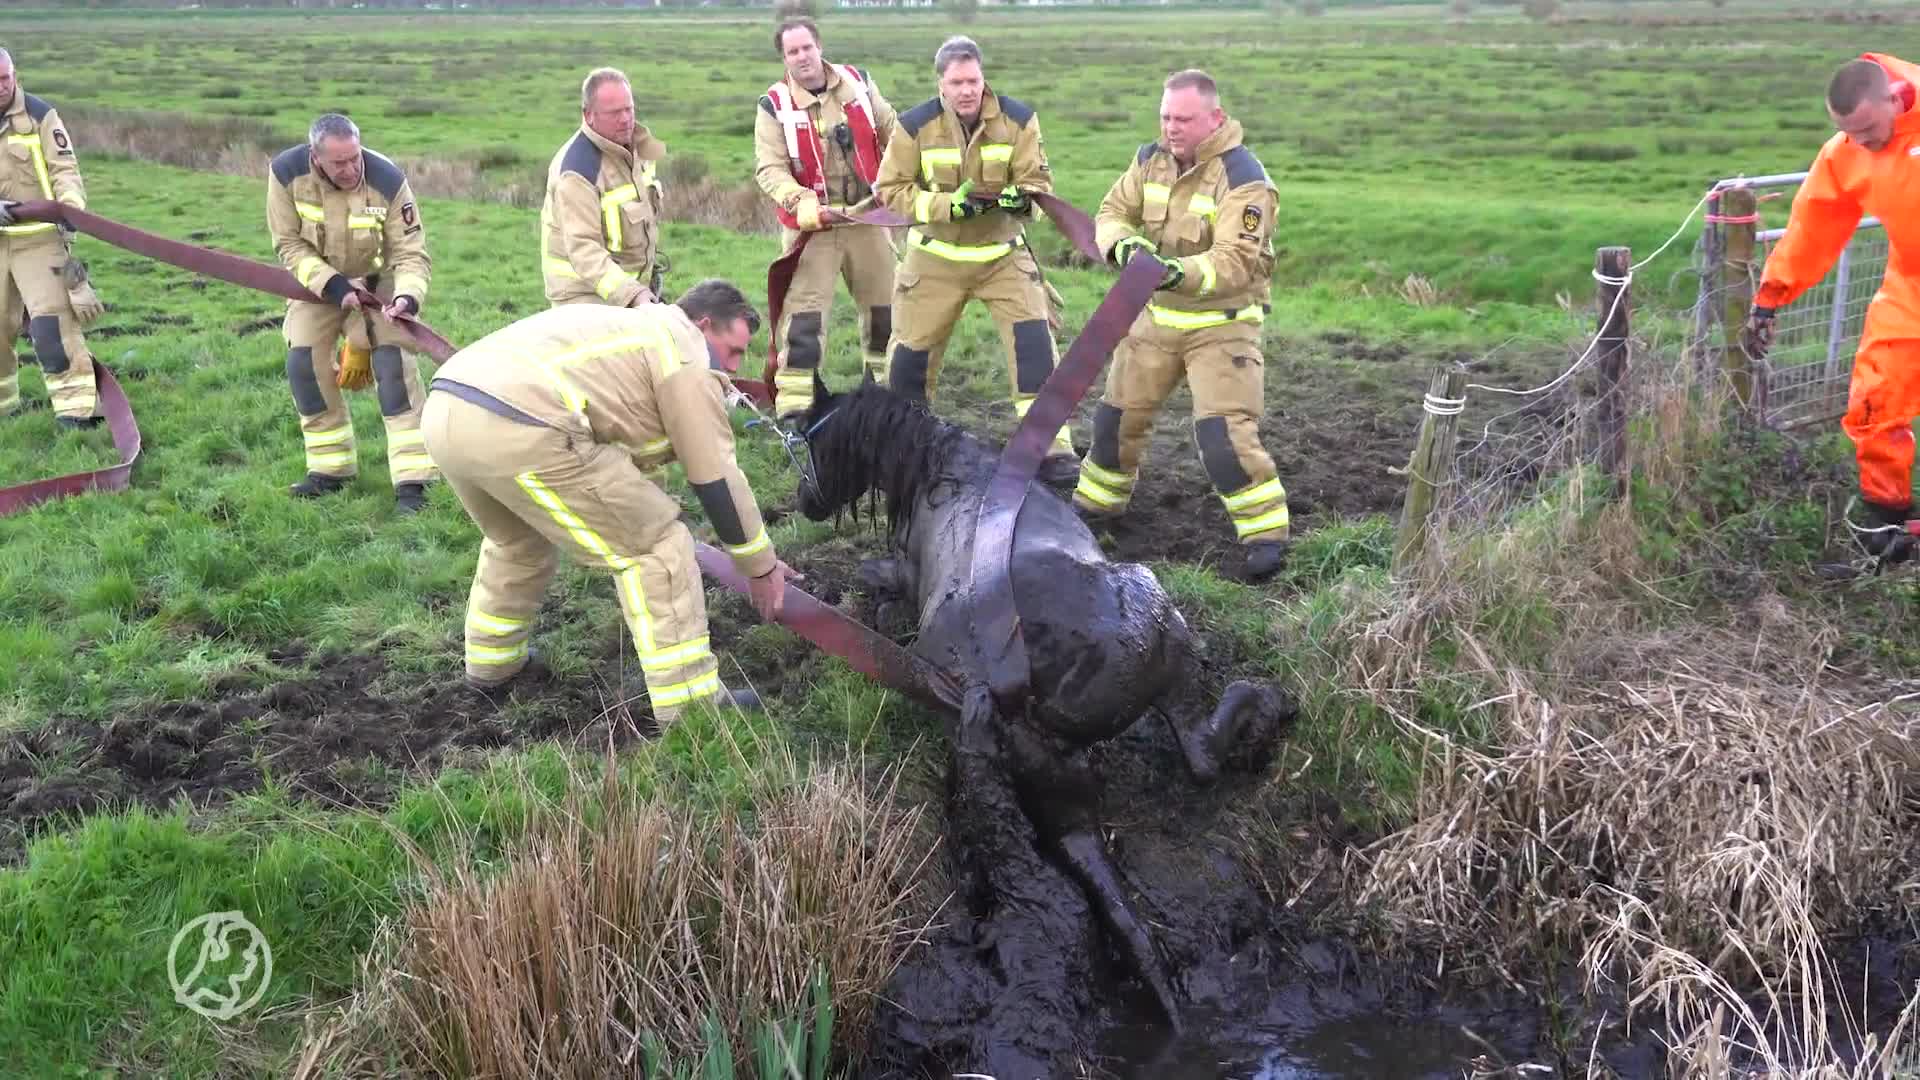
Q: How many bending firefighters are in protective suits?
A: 1